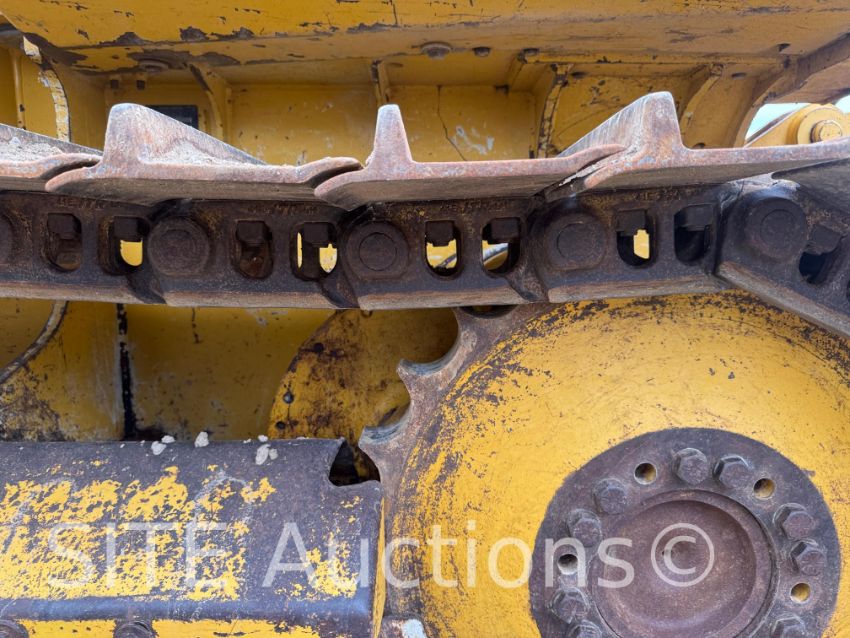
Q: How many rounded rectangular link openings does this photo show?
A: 9